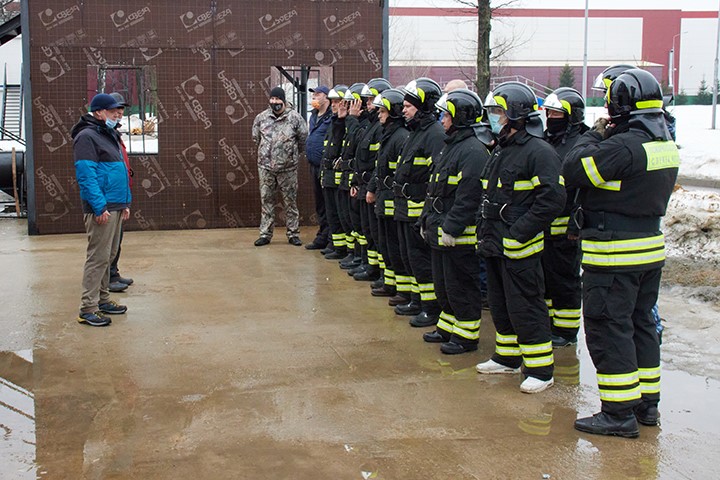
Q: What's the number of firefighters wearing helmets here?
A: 10